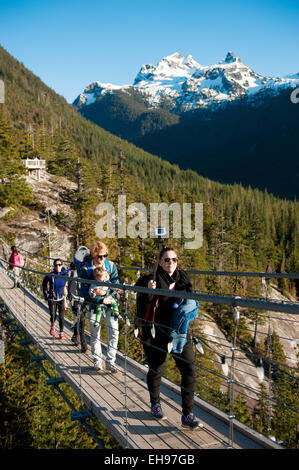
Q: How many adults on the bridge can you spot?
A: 5